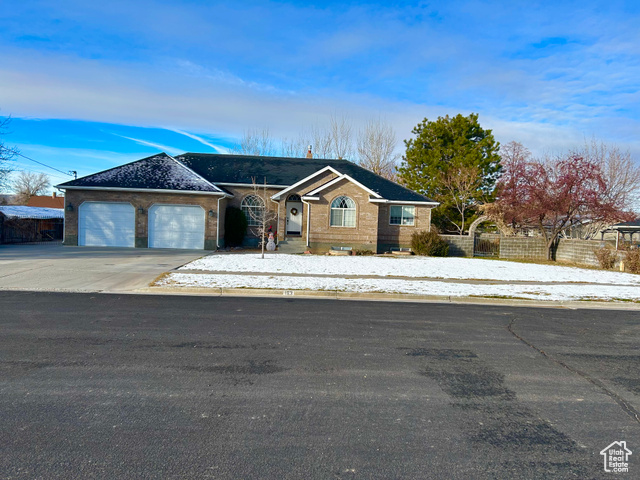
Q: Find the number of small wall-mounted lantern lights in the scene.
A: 3